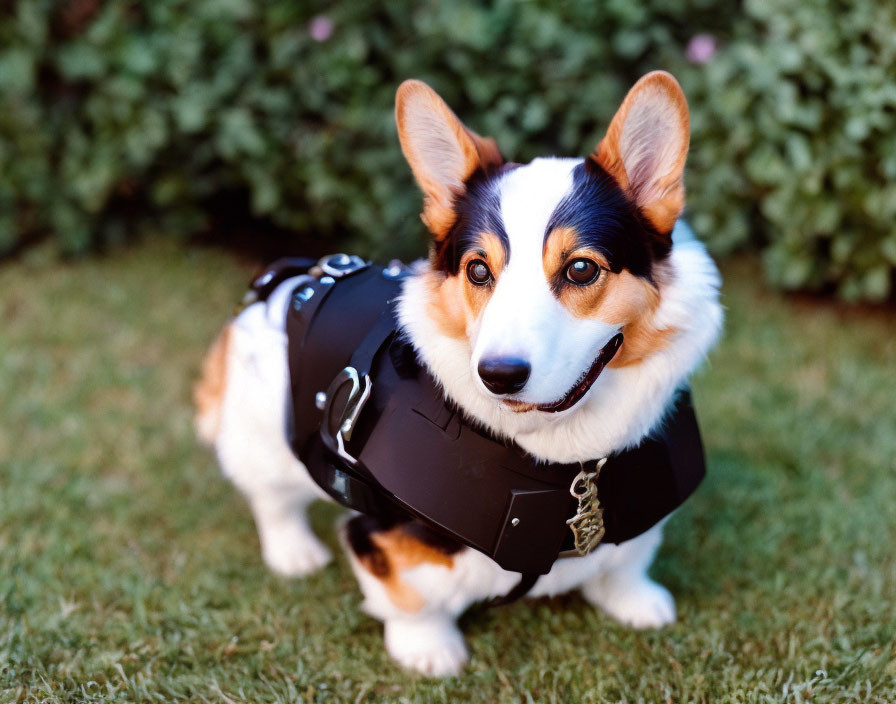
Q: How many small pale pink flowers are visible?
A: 2